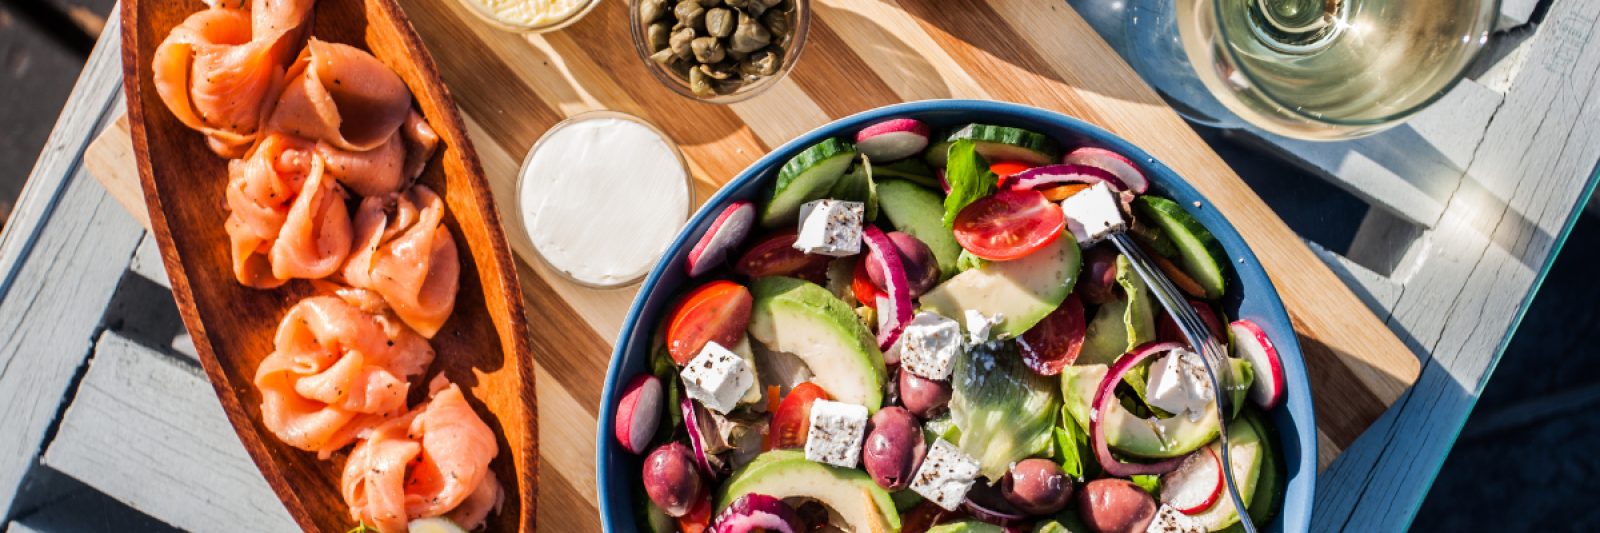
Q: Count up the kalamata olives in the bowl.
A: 7